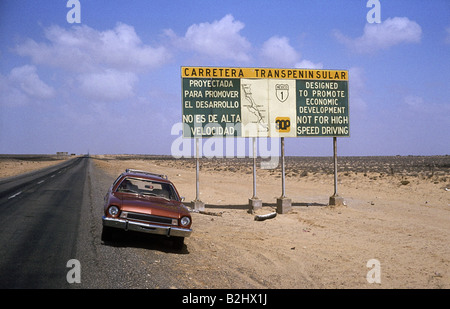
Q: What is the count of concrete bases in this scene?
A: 4